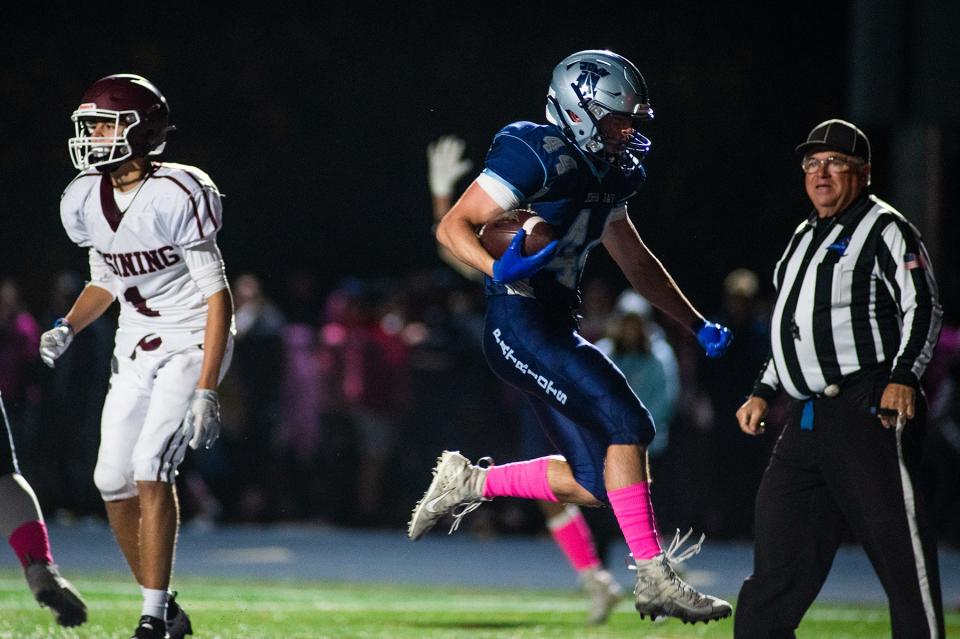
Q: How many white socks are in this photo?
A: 1